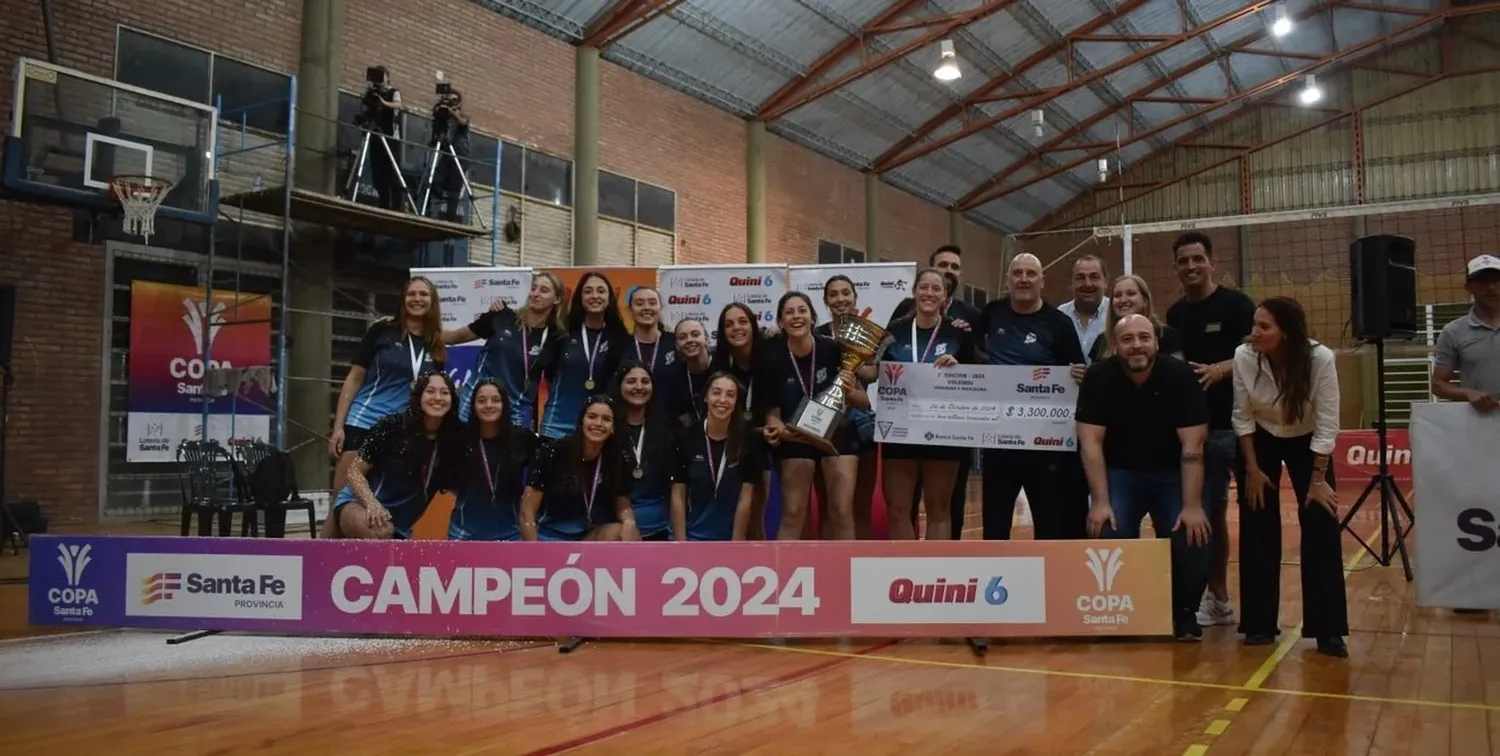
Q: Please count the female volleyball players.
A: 14